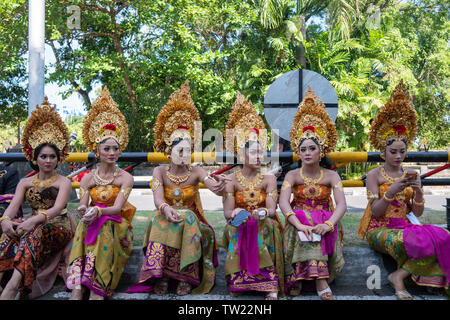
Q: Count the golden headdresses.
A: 6